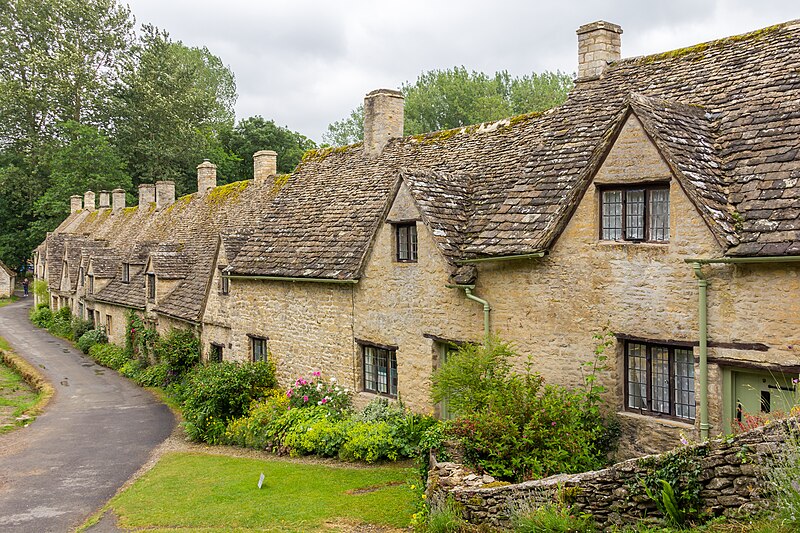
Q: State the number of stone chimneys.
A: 10